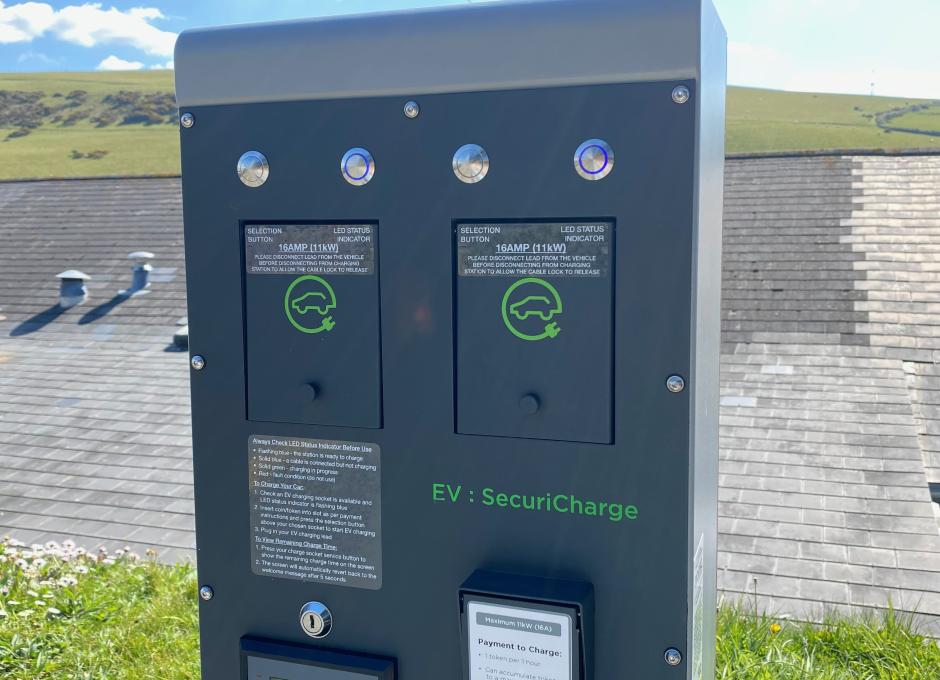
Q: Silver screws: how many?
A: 7